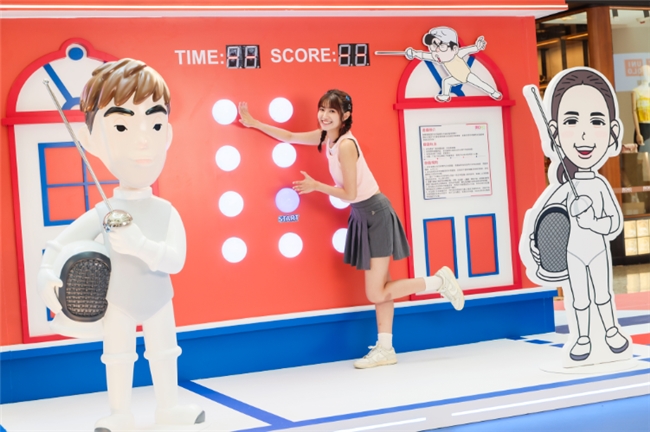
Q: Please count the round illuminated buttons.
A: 10